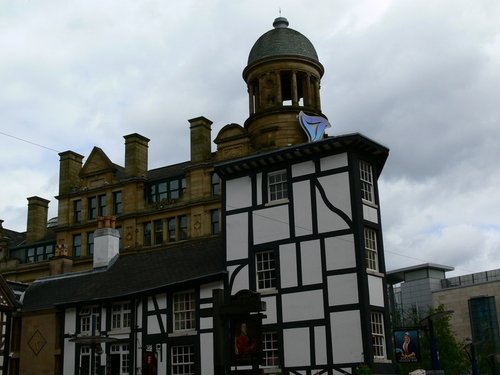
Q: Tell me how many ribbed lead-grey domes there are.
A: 1